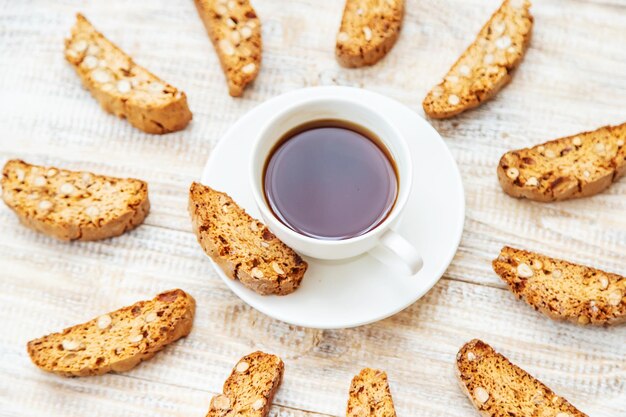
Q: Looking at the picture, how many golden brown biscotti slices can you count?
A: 12